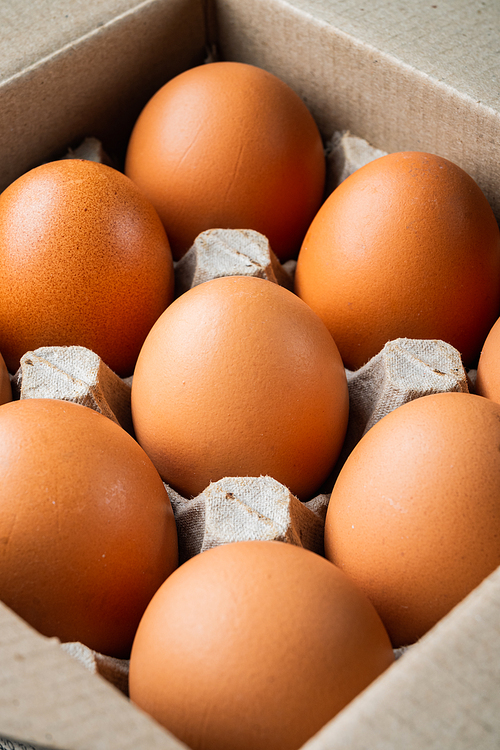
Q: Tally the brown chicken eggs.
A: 9